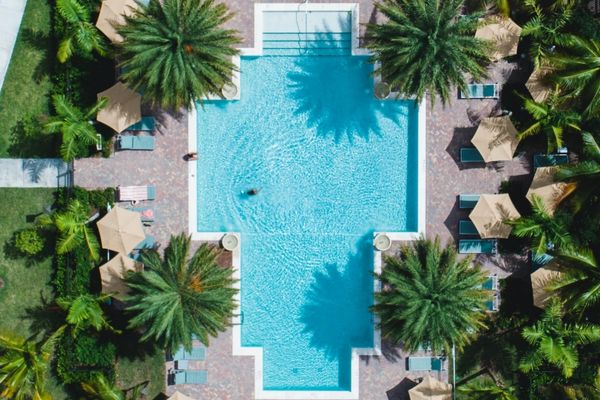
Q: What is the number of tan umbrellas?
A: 12